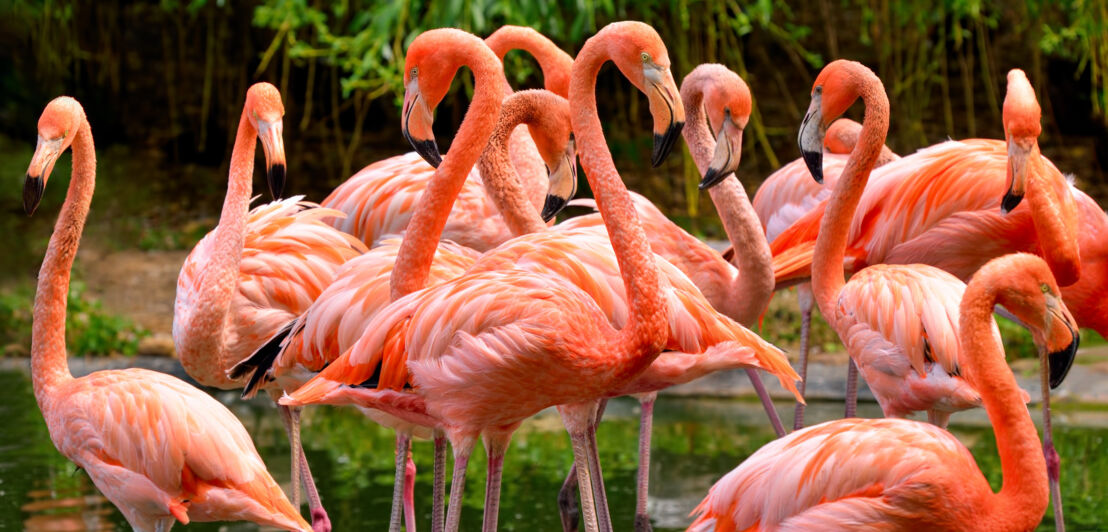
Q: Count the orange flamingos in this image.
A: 11